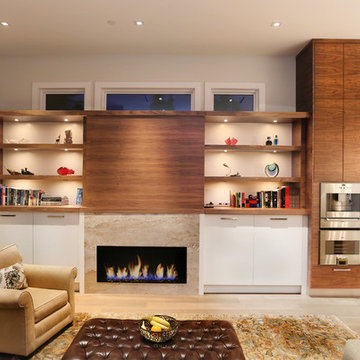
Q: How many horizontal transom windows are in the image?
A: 3